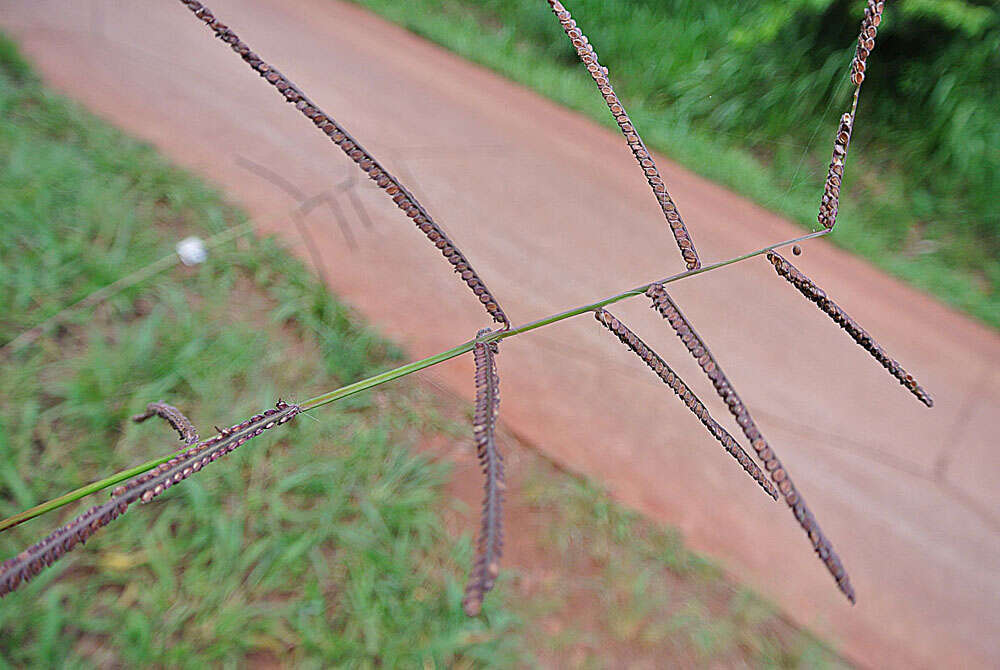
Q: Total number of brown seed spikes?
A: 9